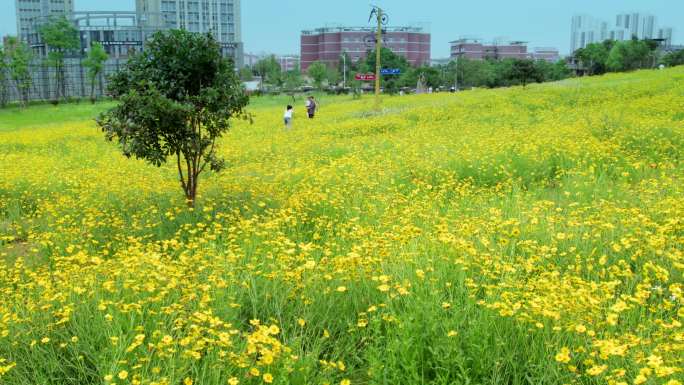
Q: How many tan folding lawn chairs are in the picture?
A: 0